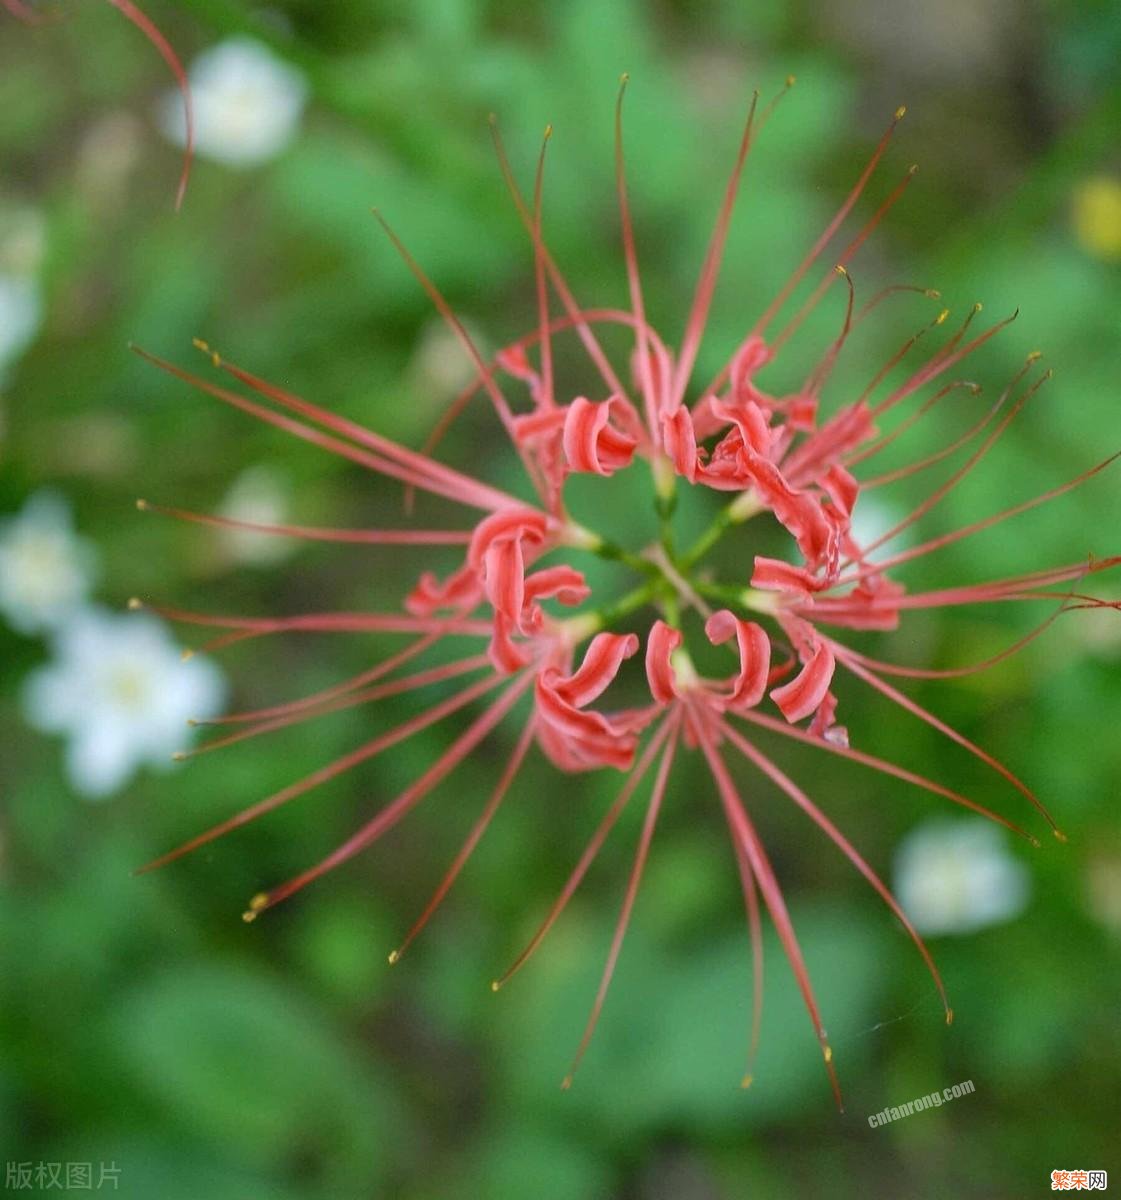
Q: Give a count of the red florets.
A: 6